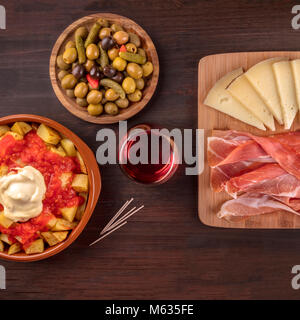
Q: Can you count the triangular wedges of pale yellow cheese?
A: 5